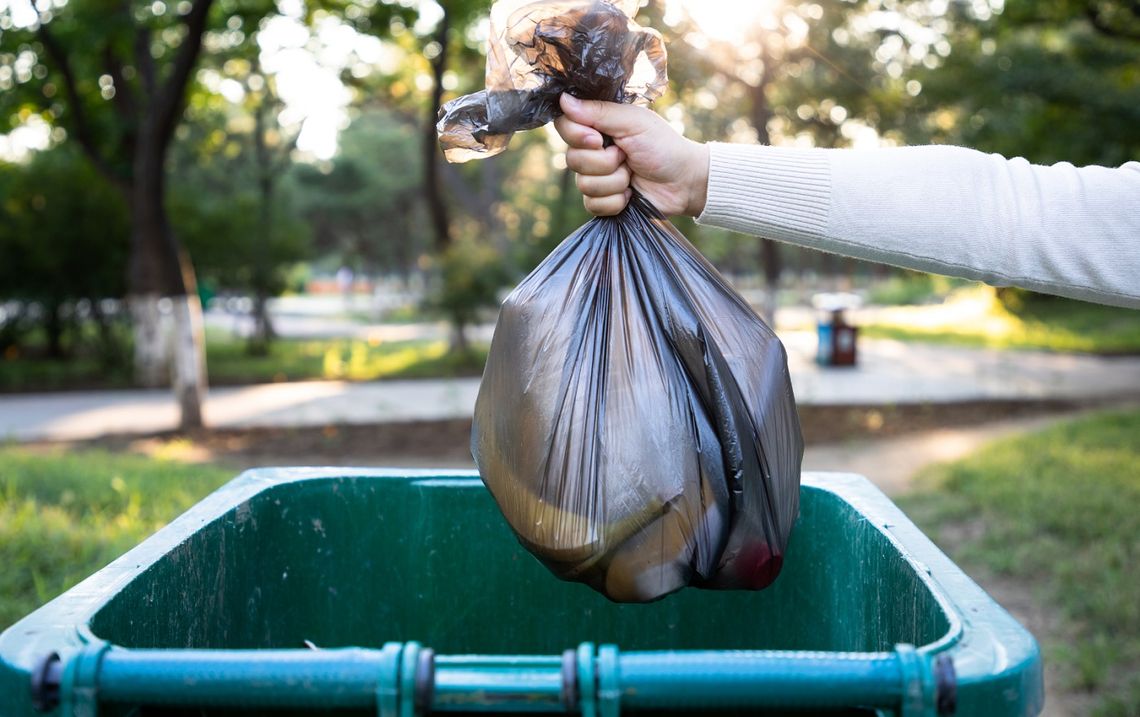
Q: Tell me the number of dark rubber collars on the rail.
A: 4